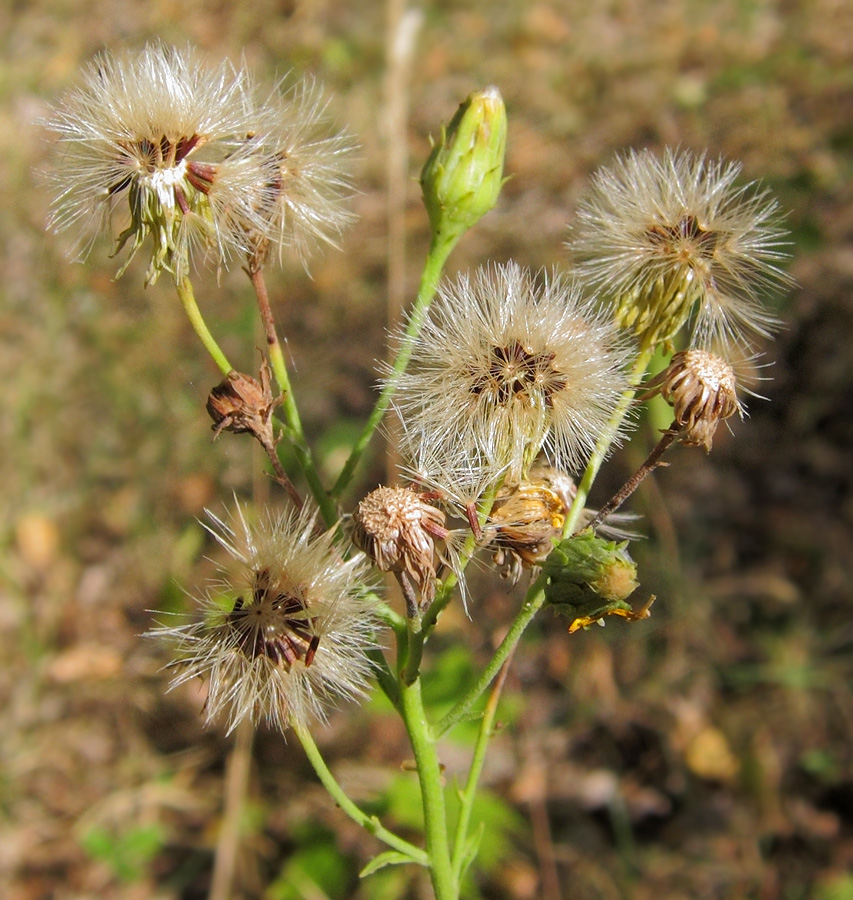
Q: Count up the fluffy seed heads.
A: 5